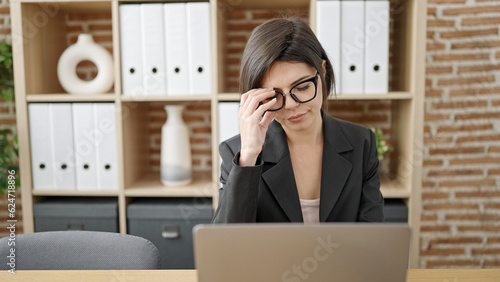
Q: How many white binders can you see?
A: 12